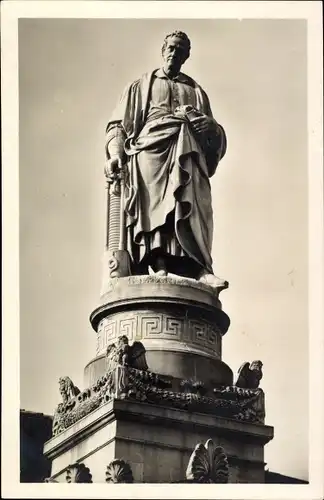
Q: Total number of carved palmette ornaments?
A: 3